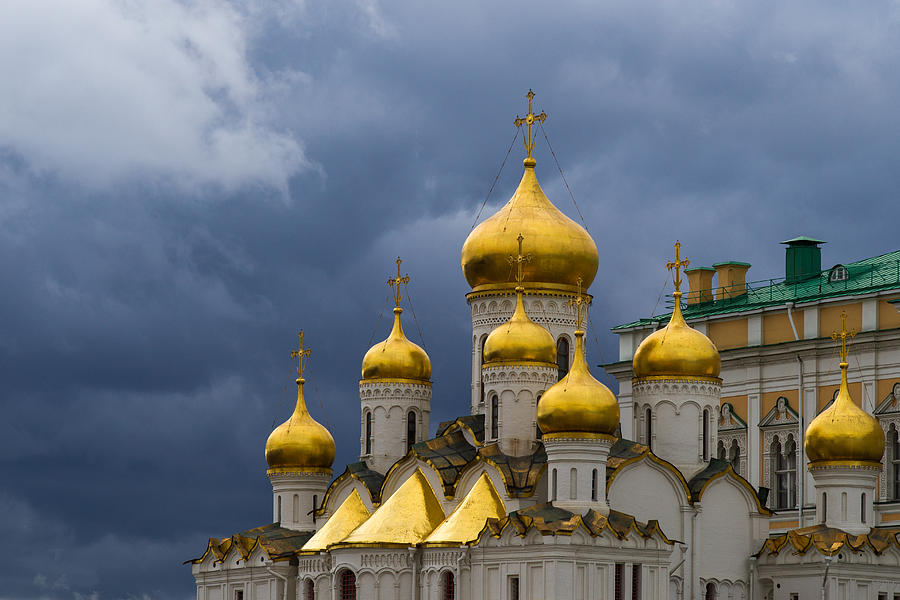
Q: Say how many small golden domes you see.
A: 6